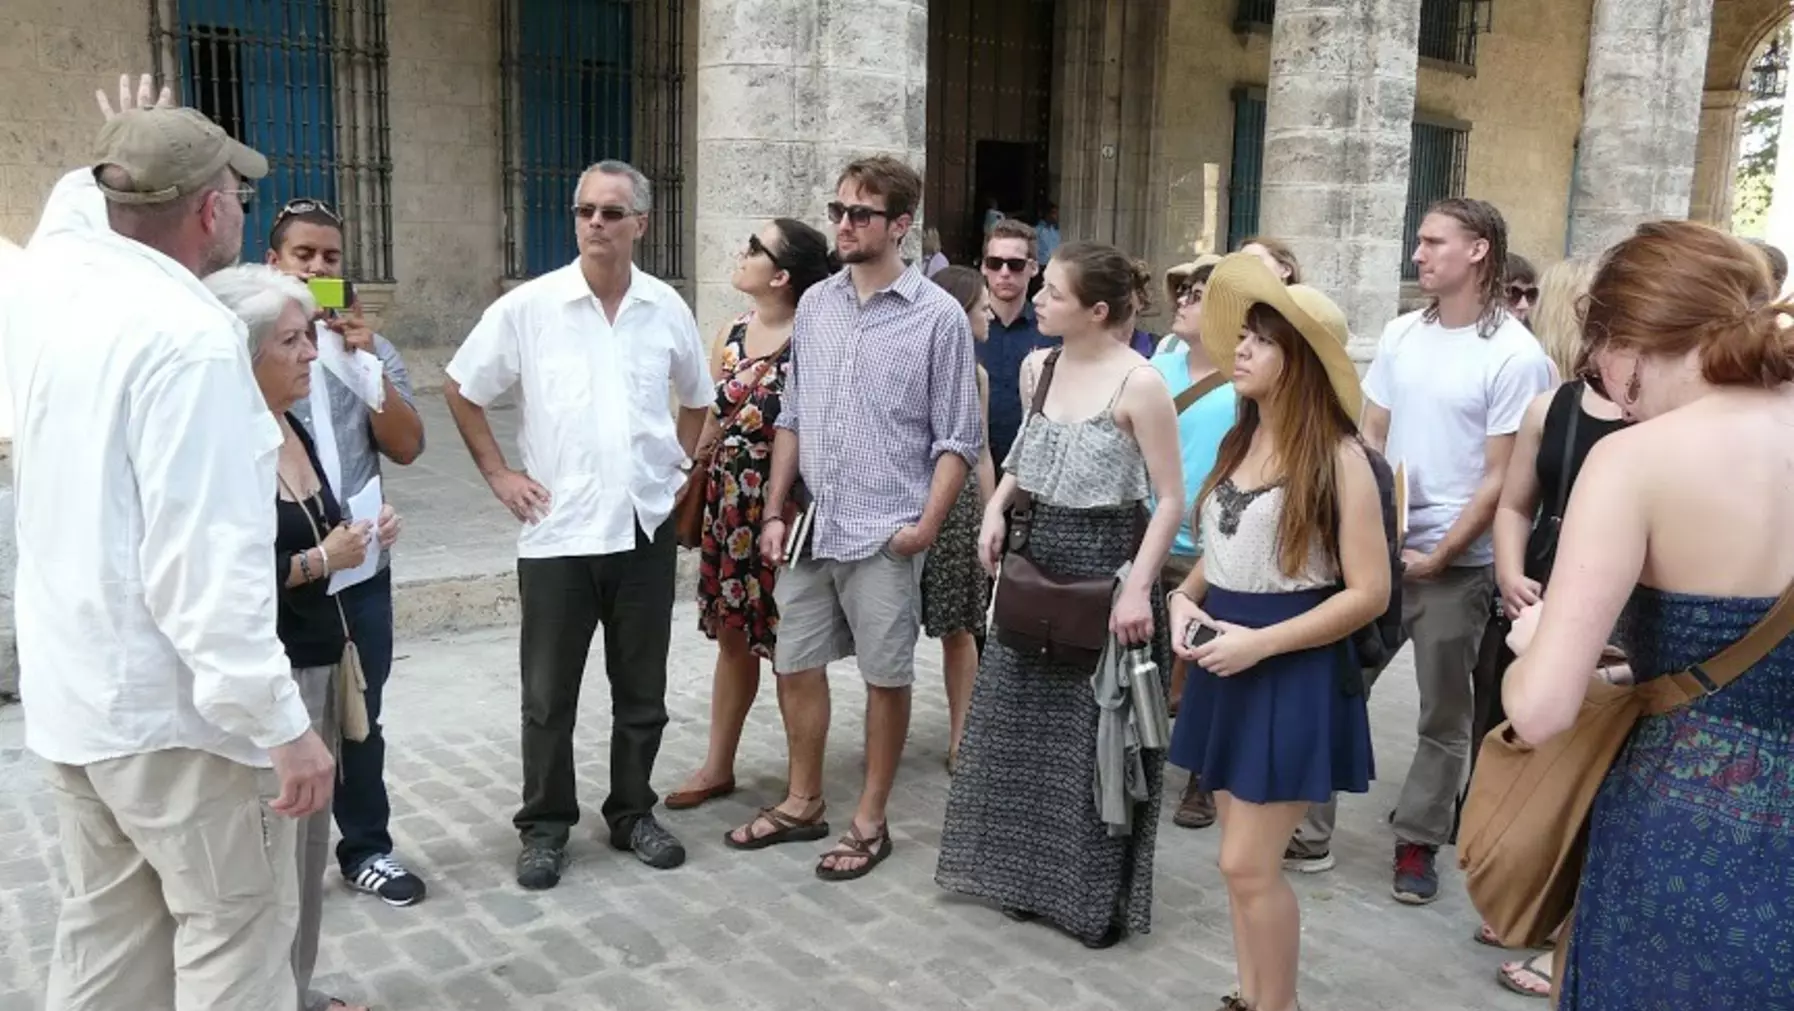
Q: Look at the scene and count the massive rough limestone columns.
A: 3